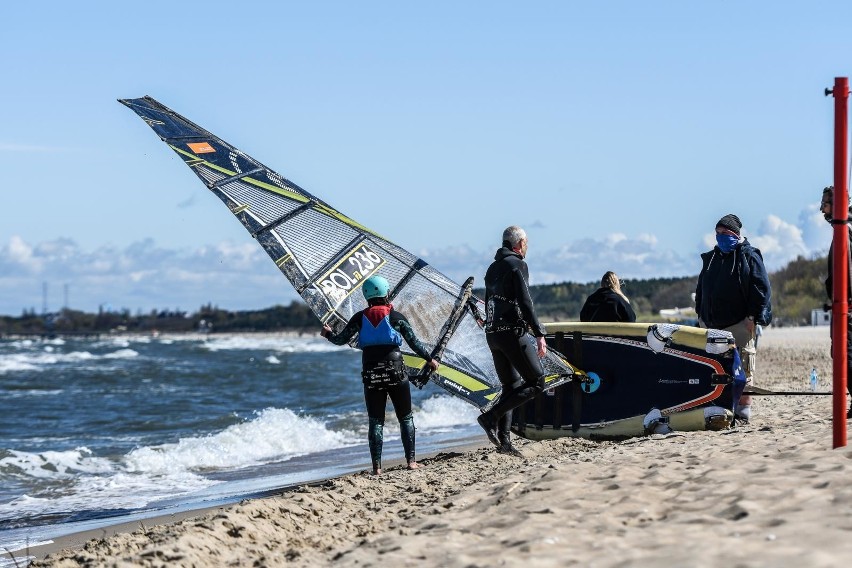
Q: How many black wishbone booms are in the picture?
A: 1